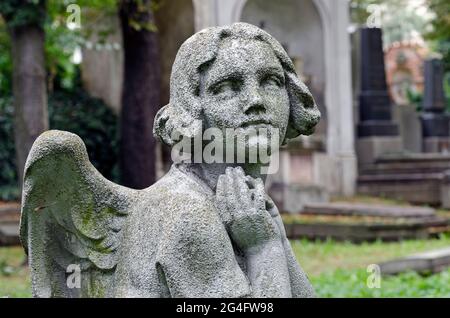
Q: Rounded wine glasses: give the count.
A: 0